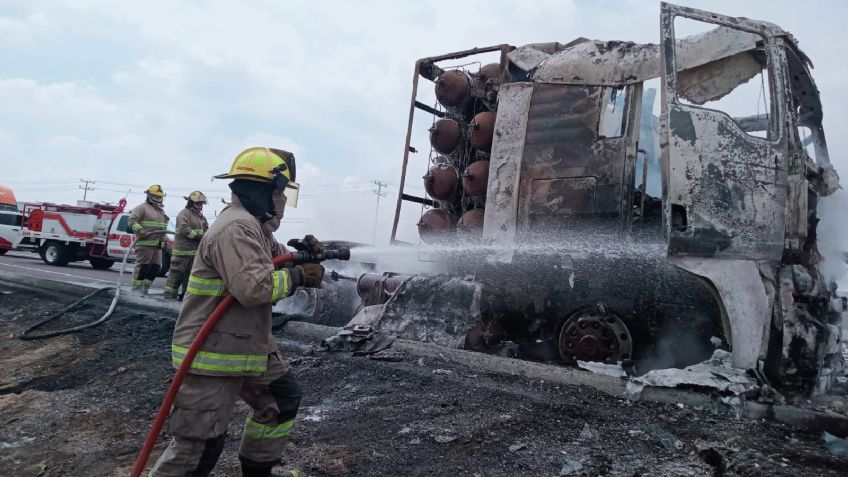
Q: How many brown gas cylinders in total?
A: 8